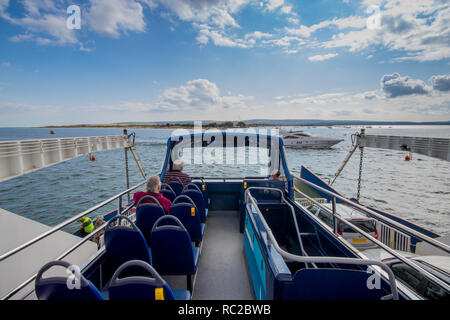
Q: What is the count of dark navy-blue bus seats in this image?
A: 10